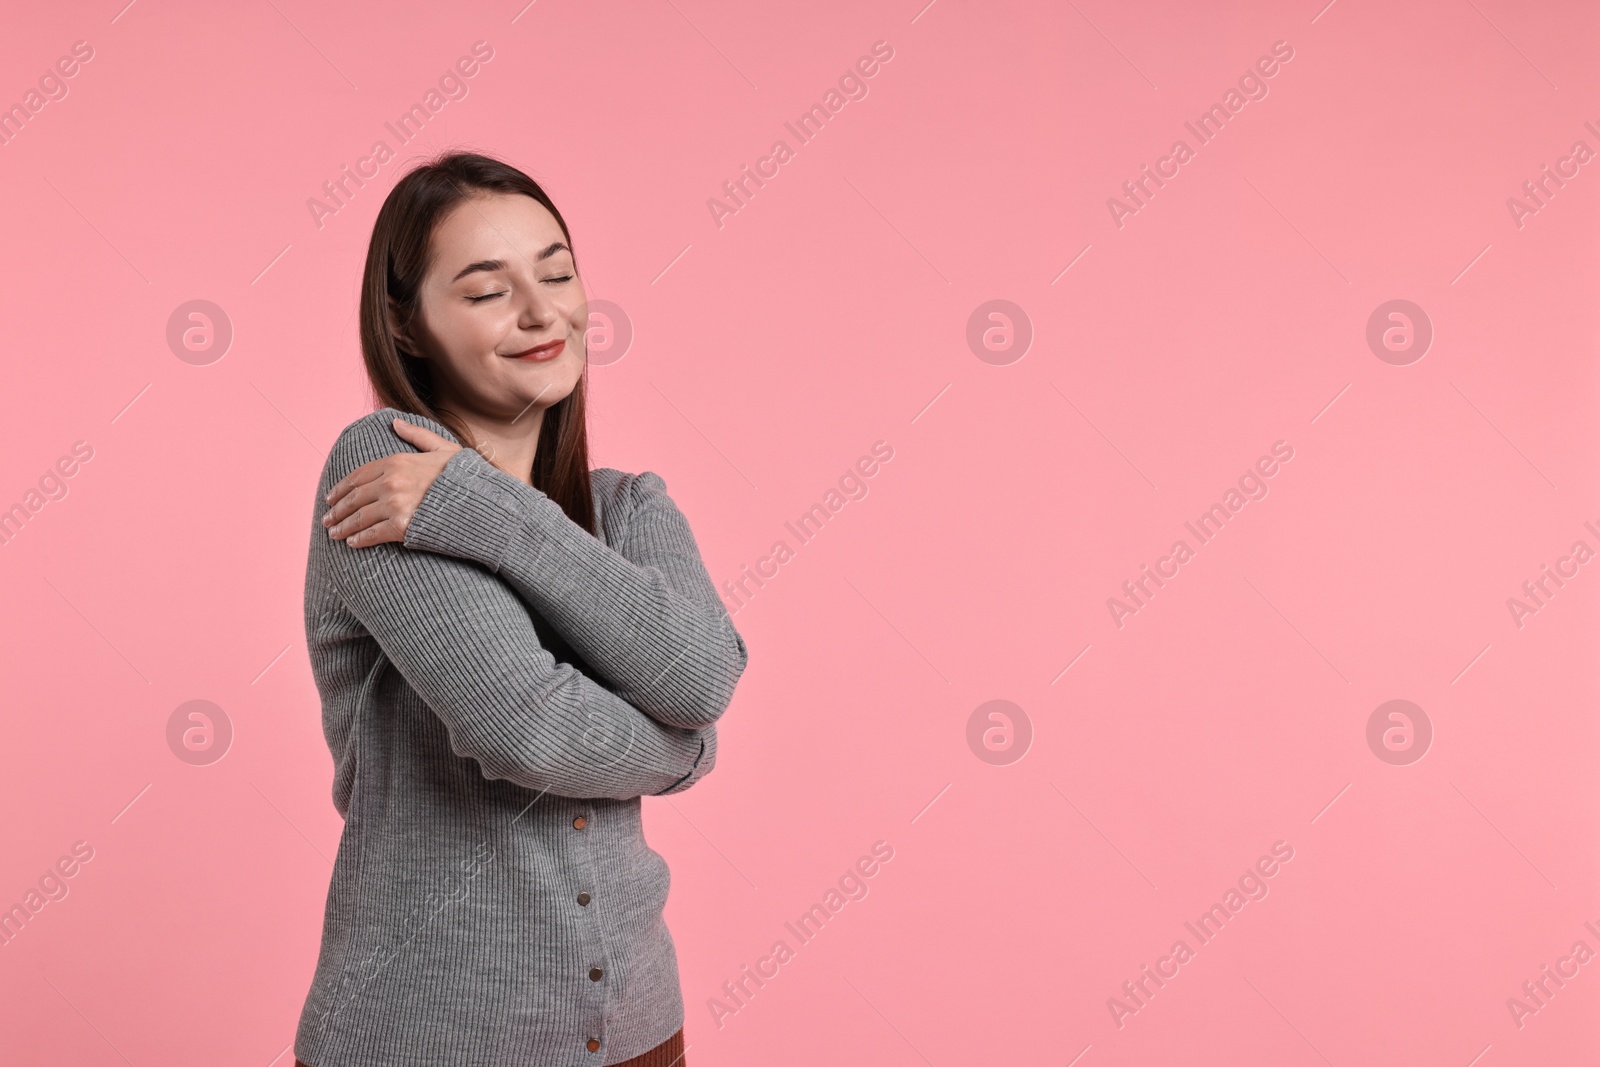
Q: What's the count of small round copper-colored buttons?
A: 4